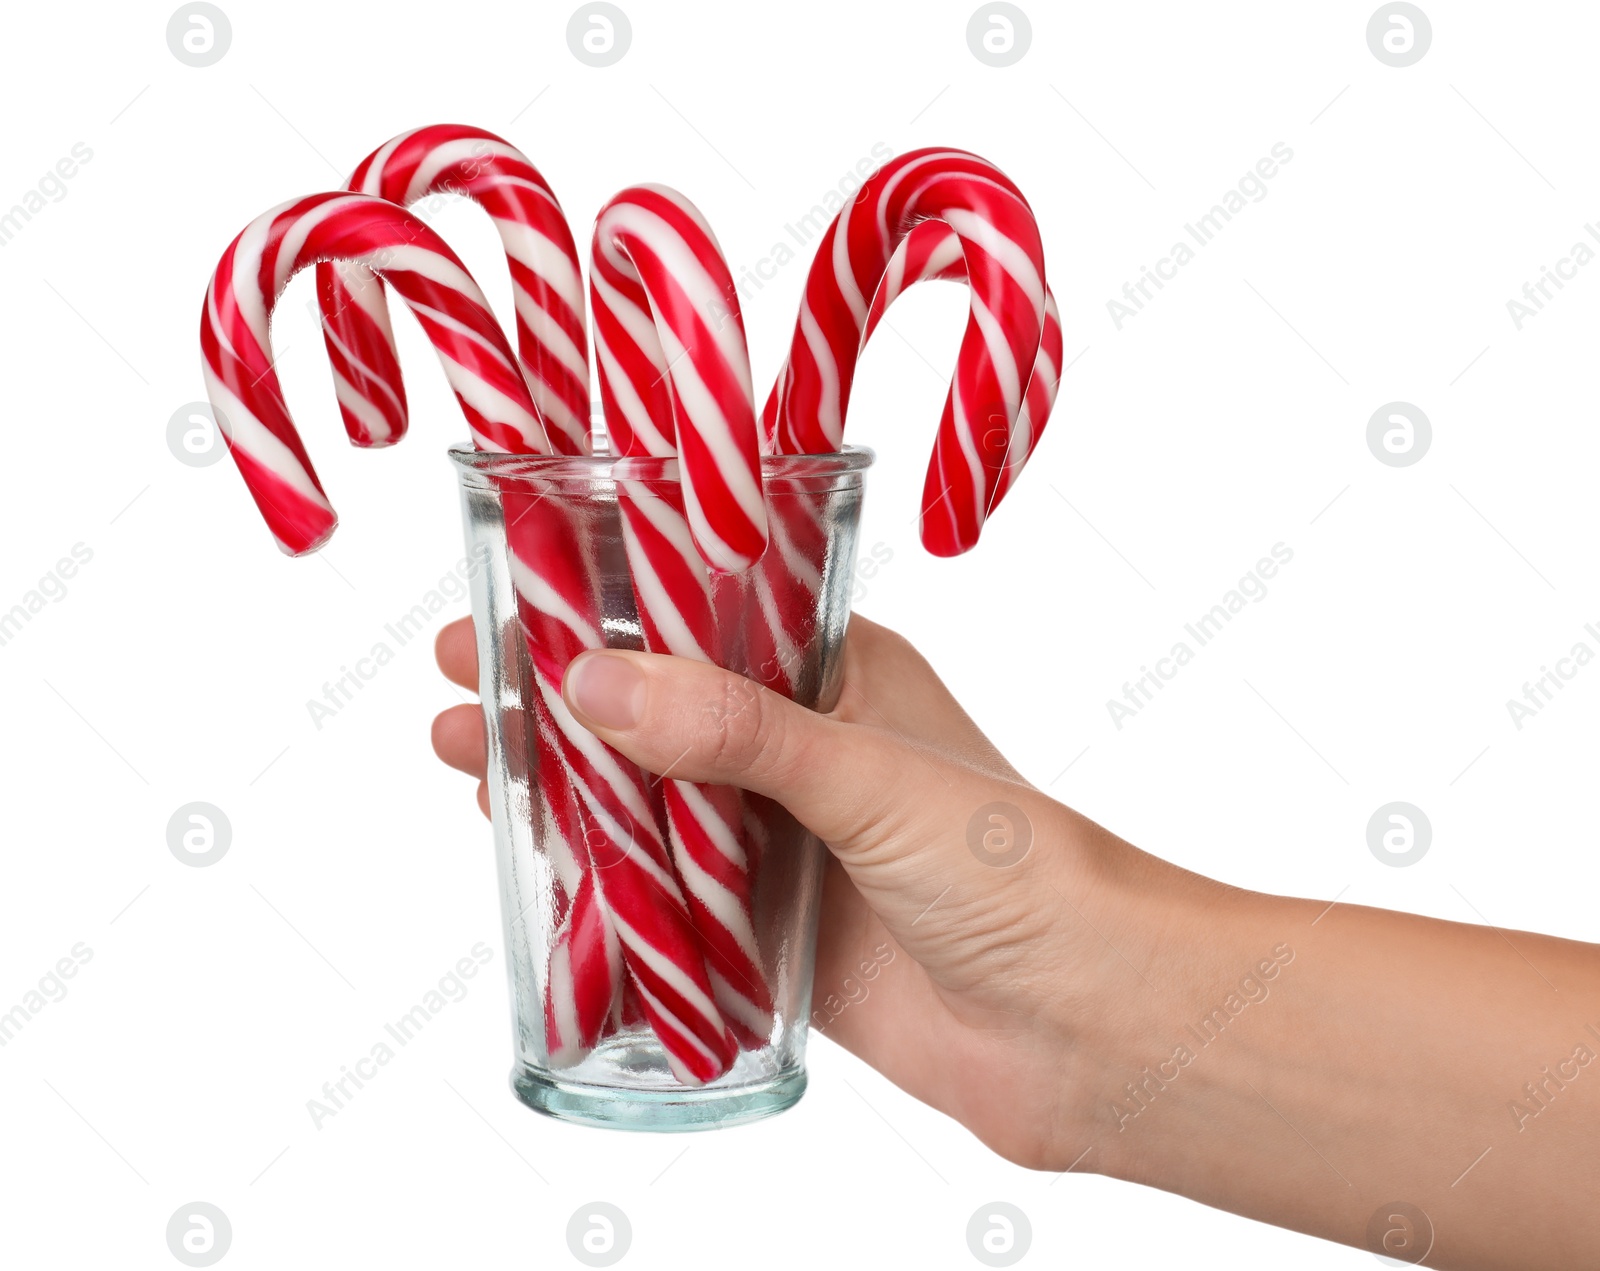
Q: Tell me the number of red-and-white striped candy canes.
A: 5